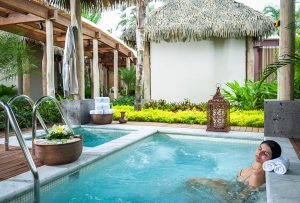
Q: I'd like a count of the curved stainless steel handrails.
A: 3